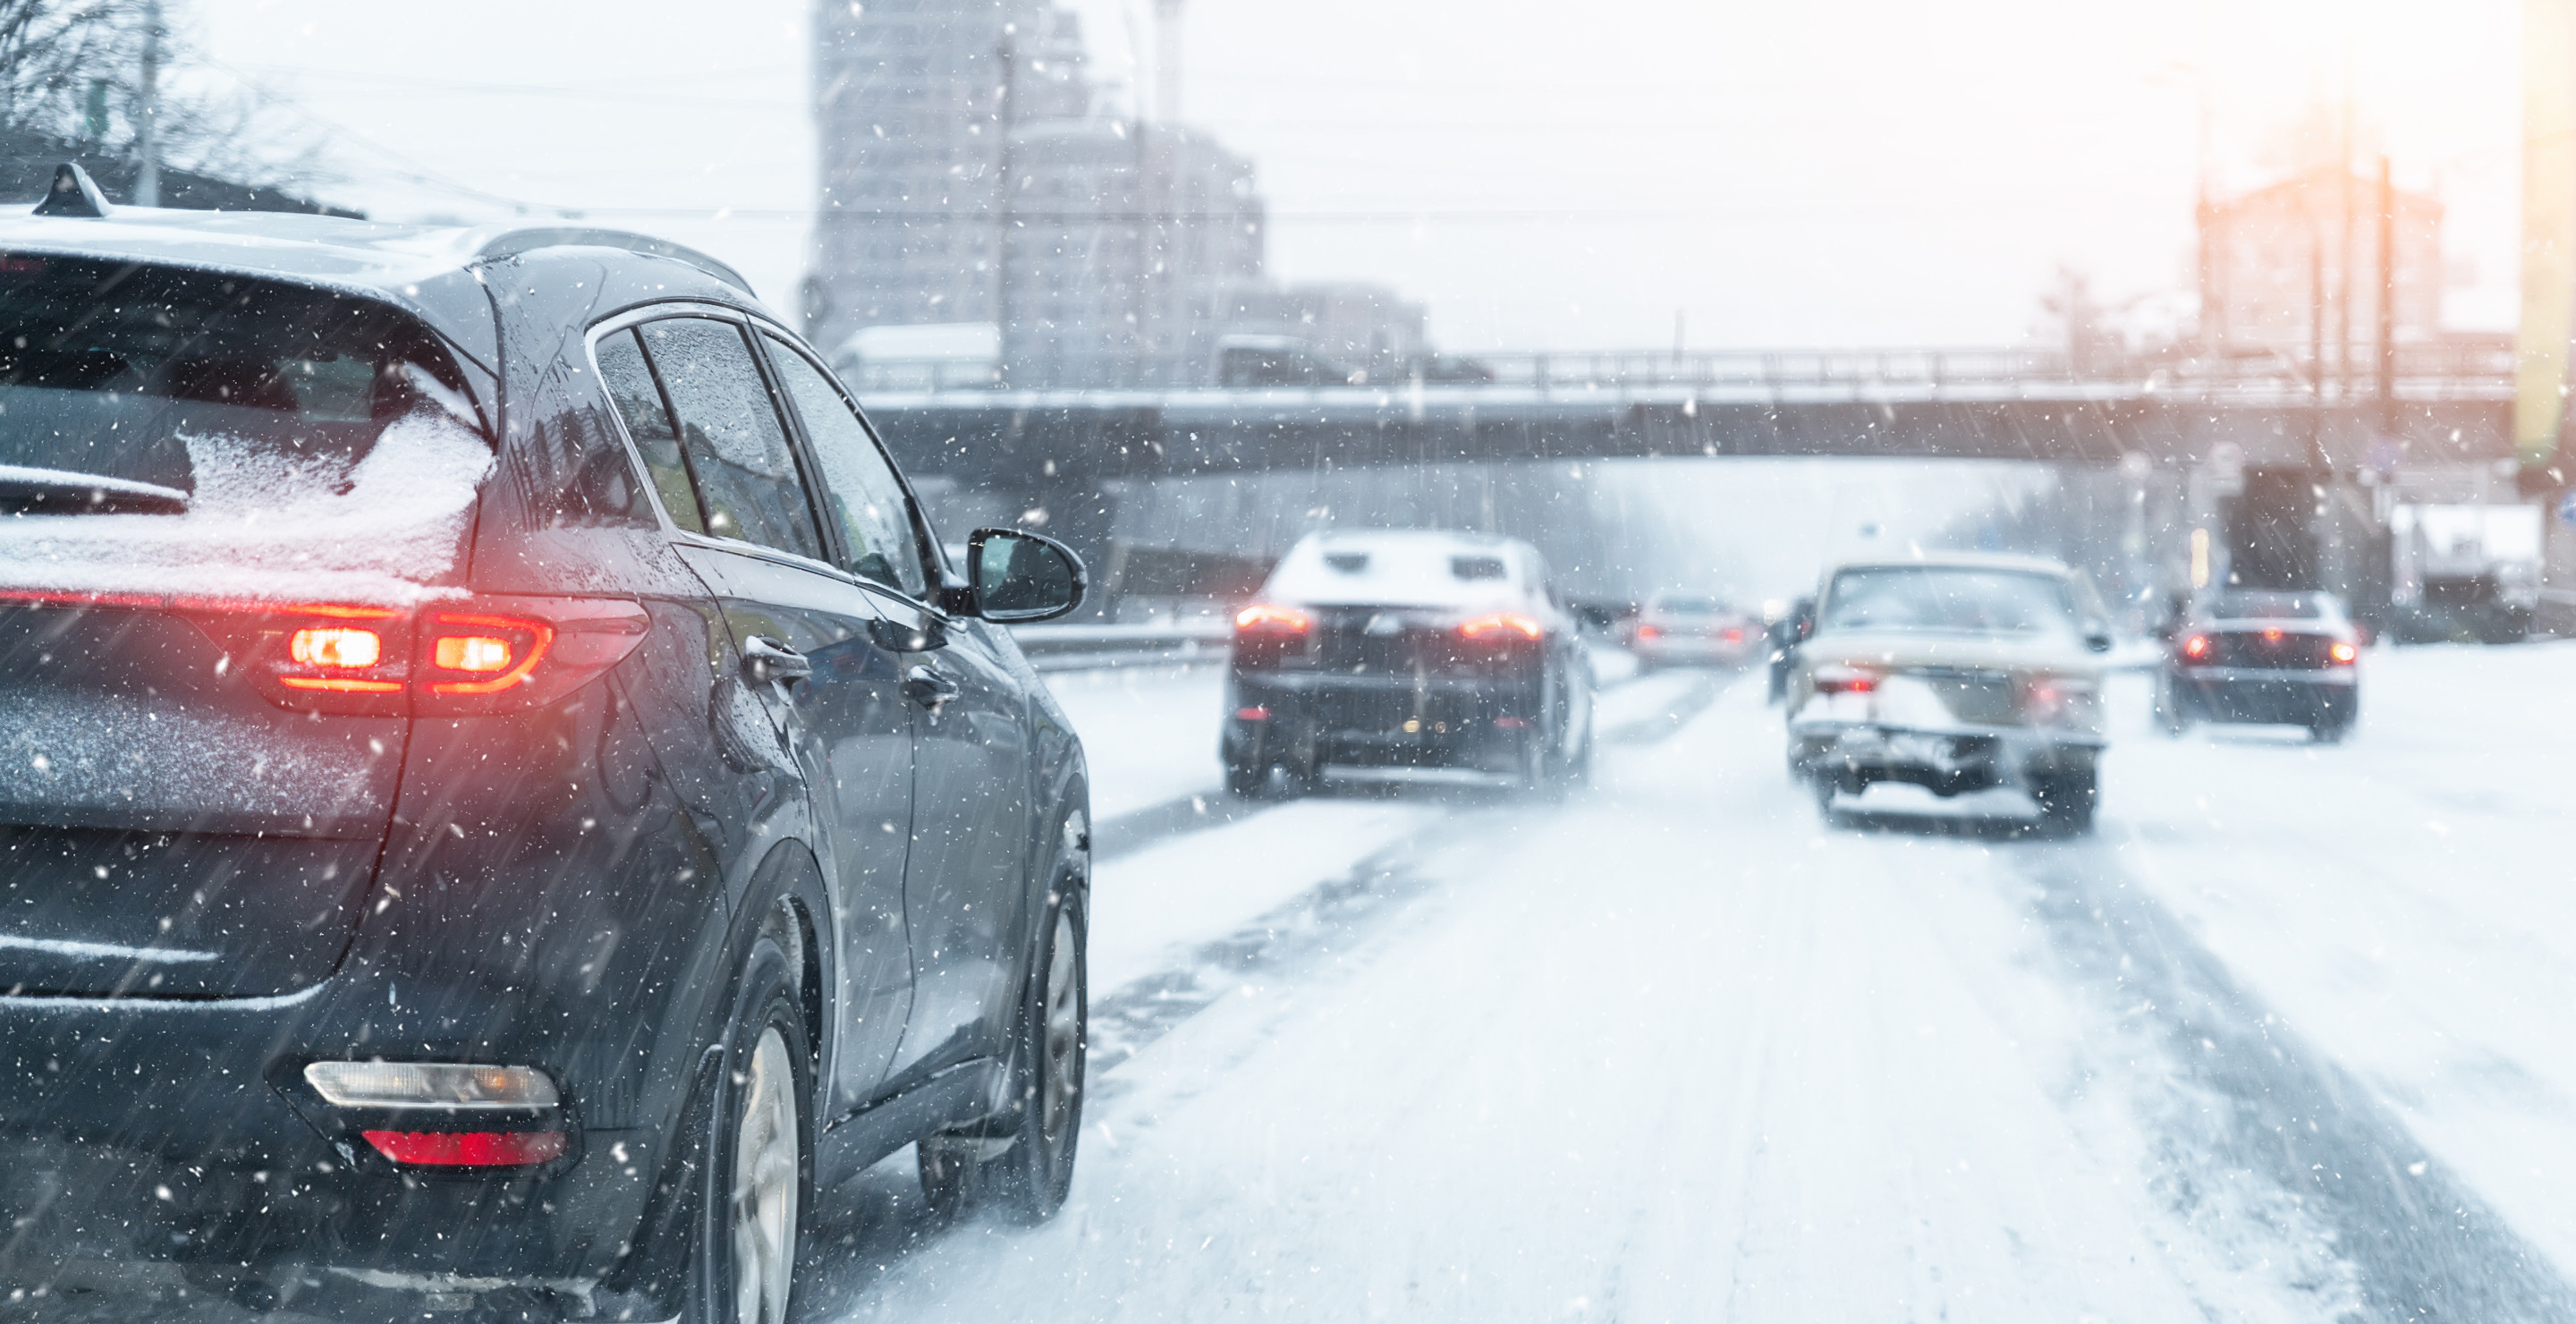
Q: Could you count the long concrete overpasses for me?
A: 1